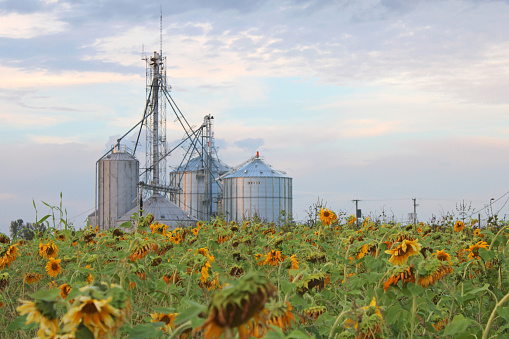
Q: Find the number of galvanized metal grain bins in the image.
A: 4